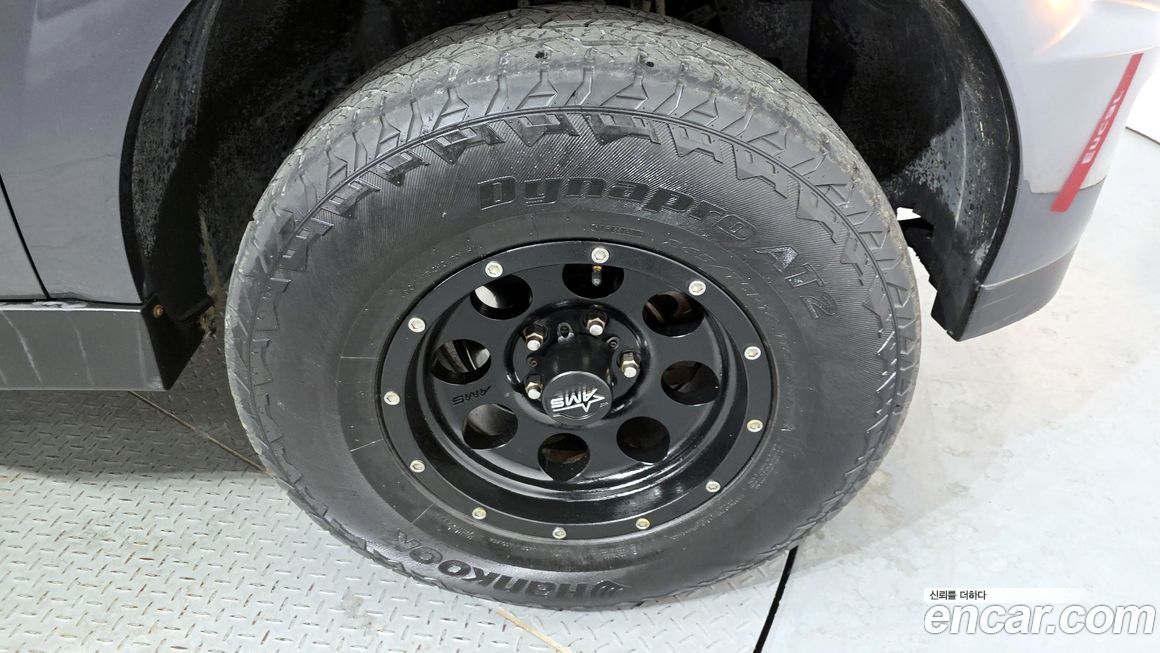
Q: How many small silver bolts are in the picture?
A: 12